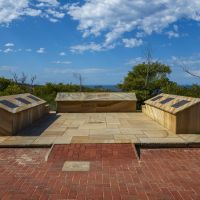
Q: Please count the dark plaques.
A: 6